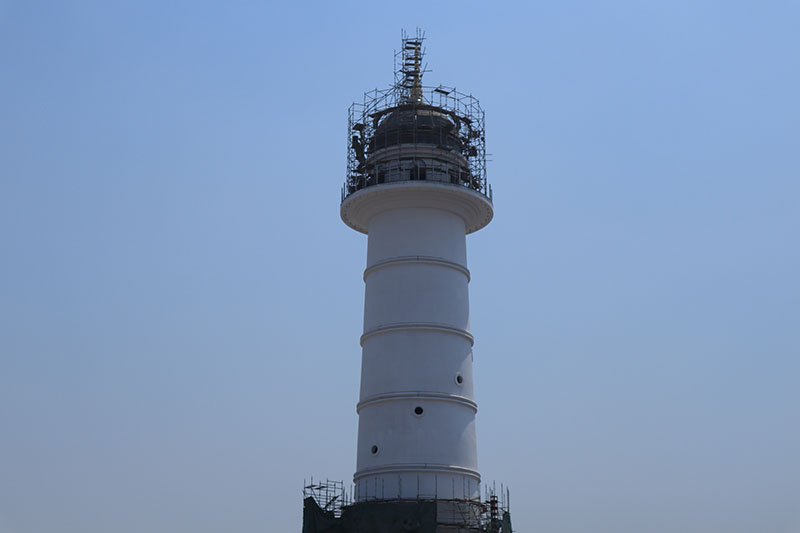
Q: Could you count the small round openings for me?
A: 3